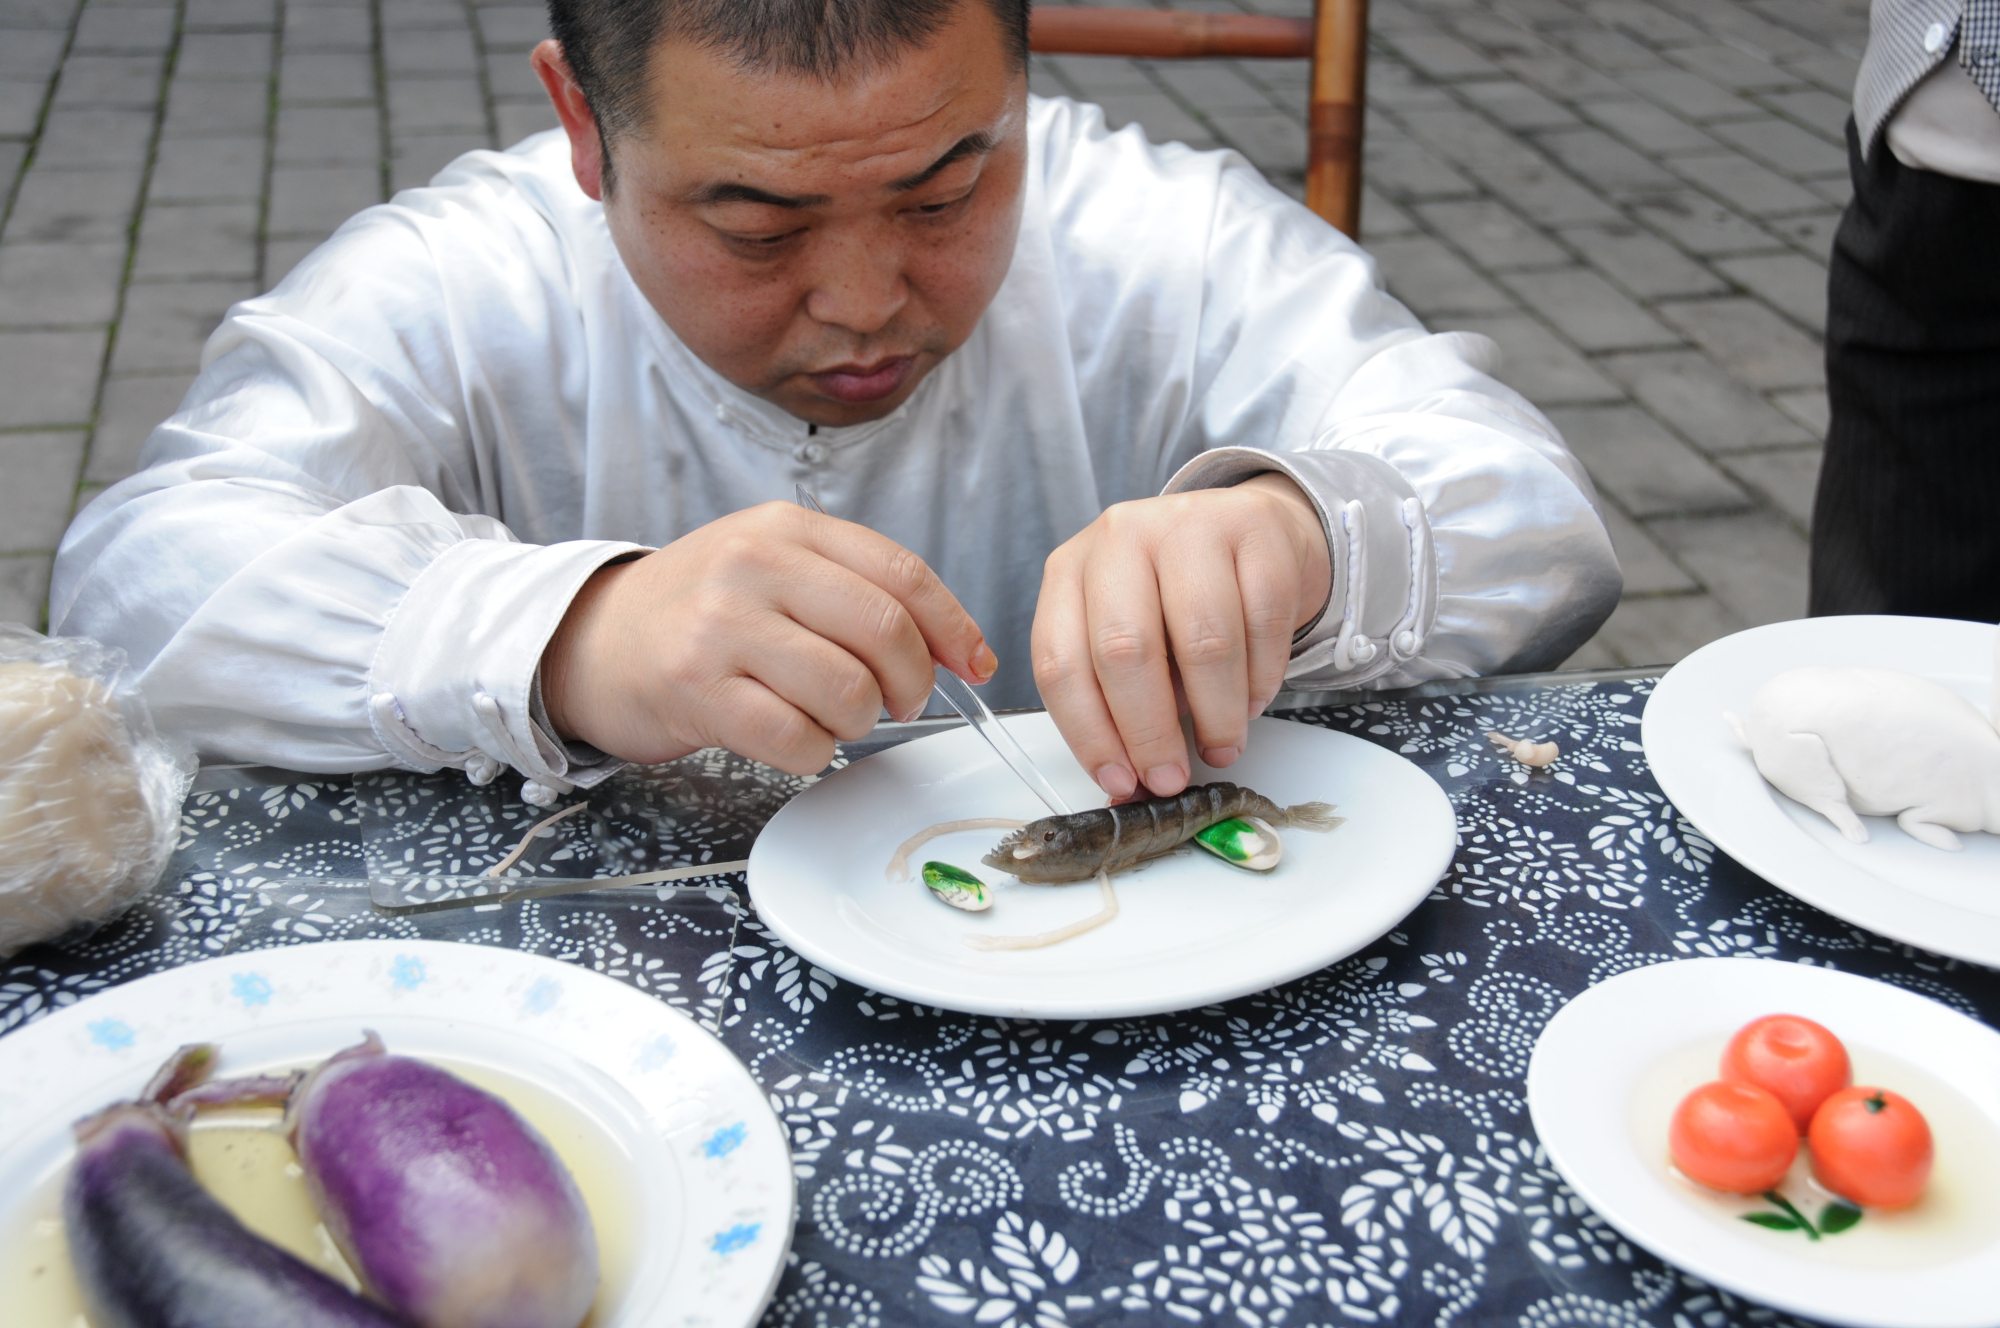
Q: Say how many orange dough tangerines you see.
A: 3